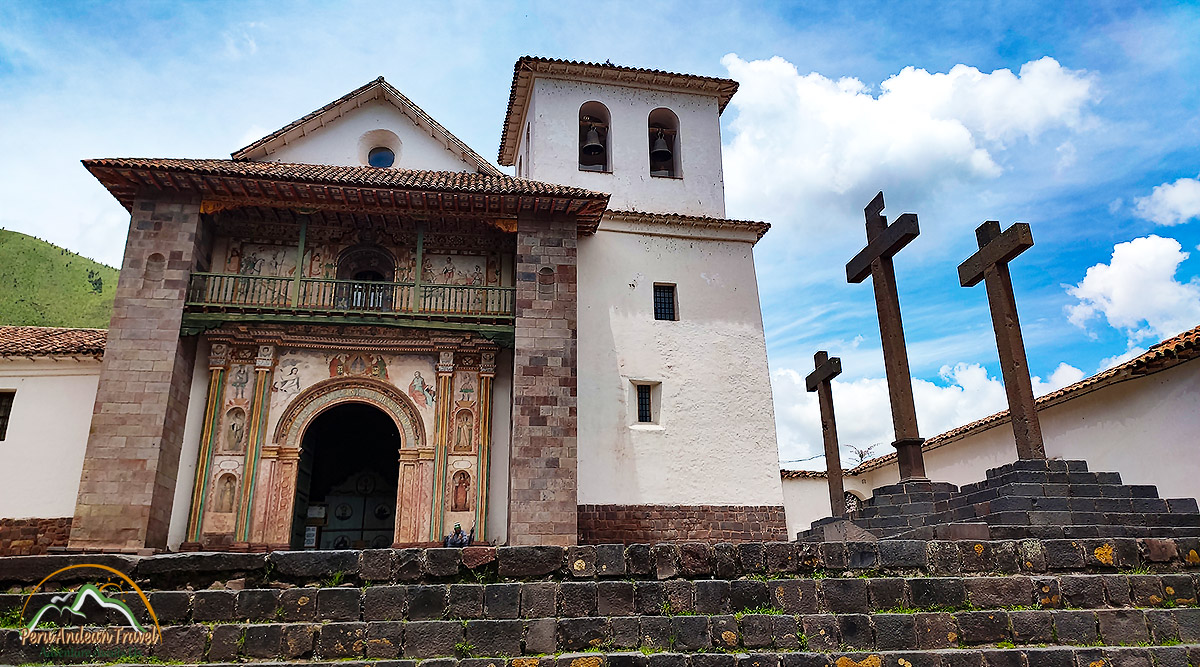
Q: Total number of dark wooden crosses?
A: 3